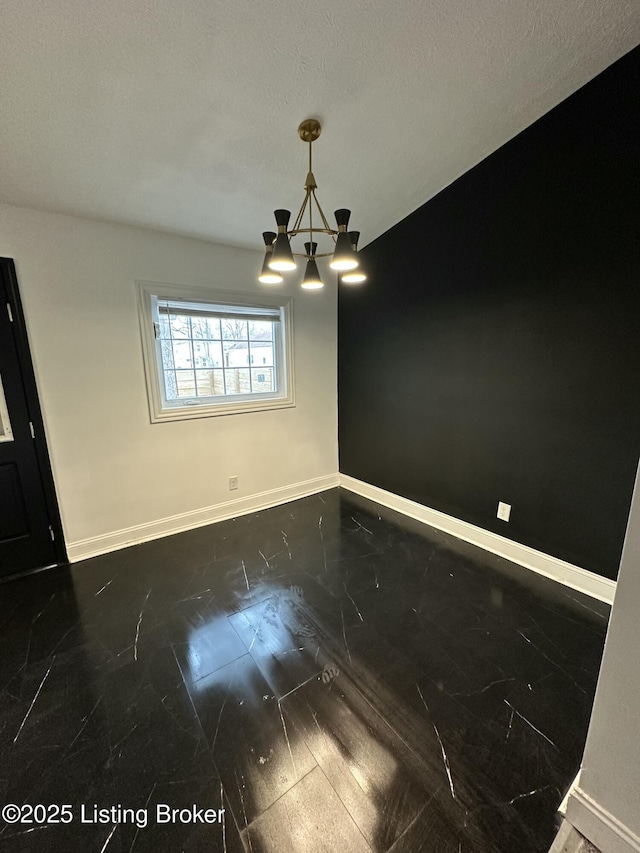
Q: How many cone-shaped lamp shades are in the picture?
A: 5